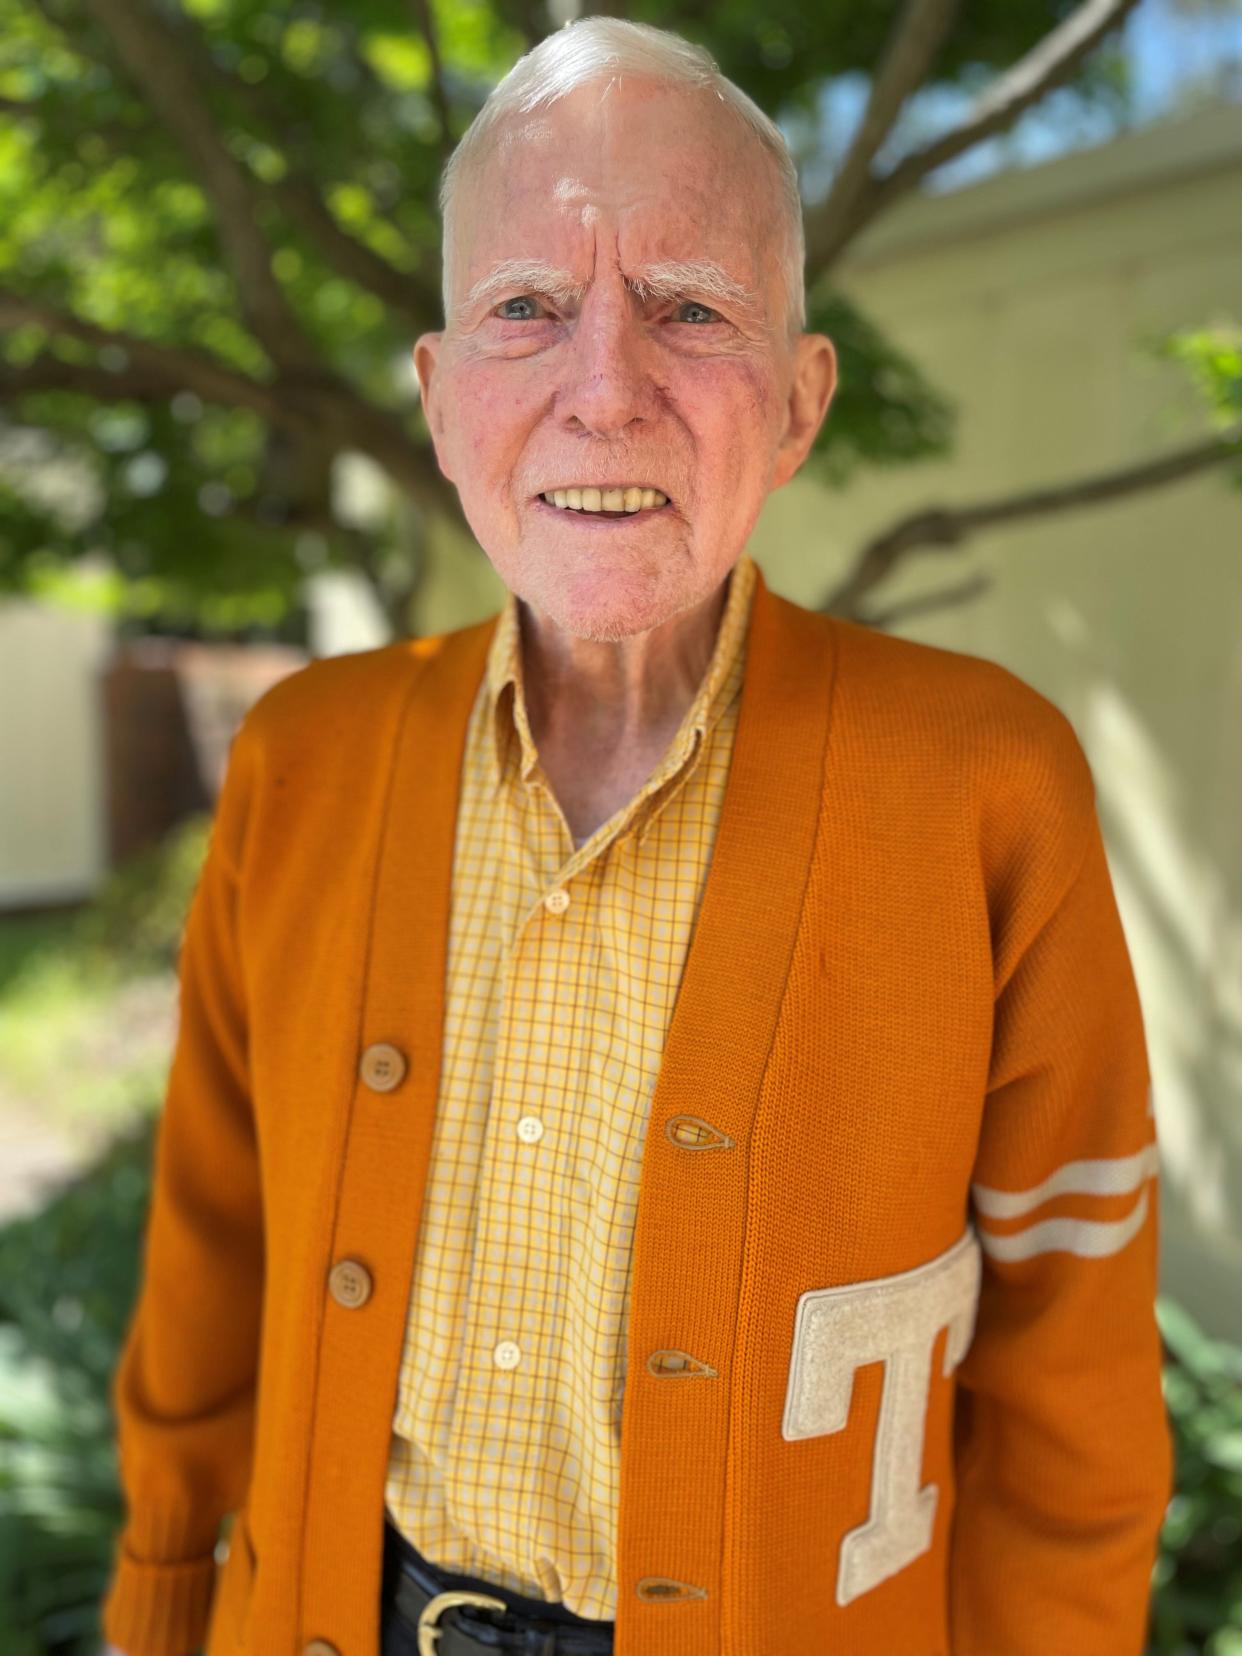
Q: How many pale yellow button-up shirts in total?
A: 1